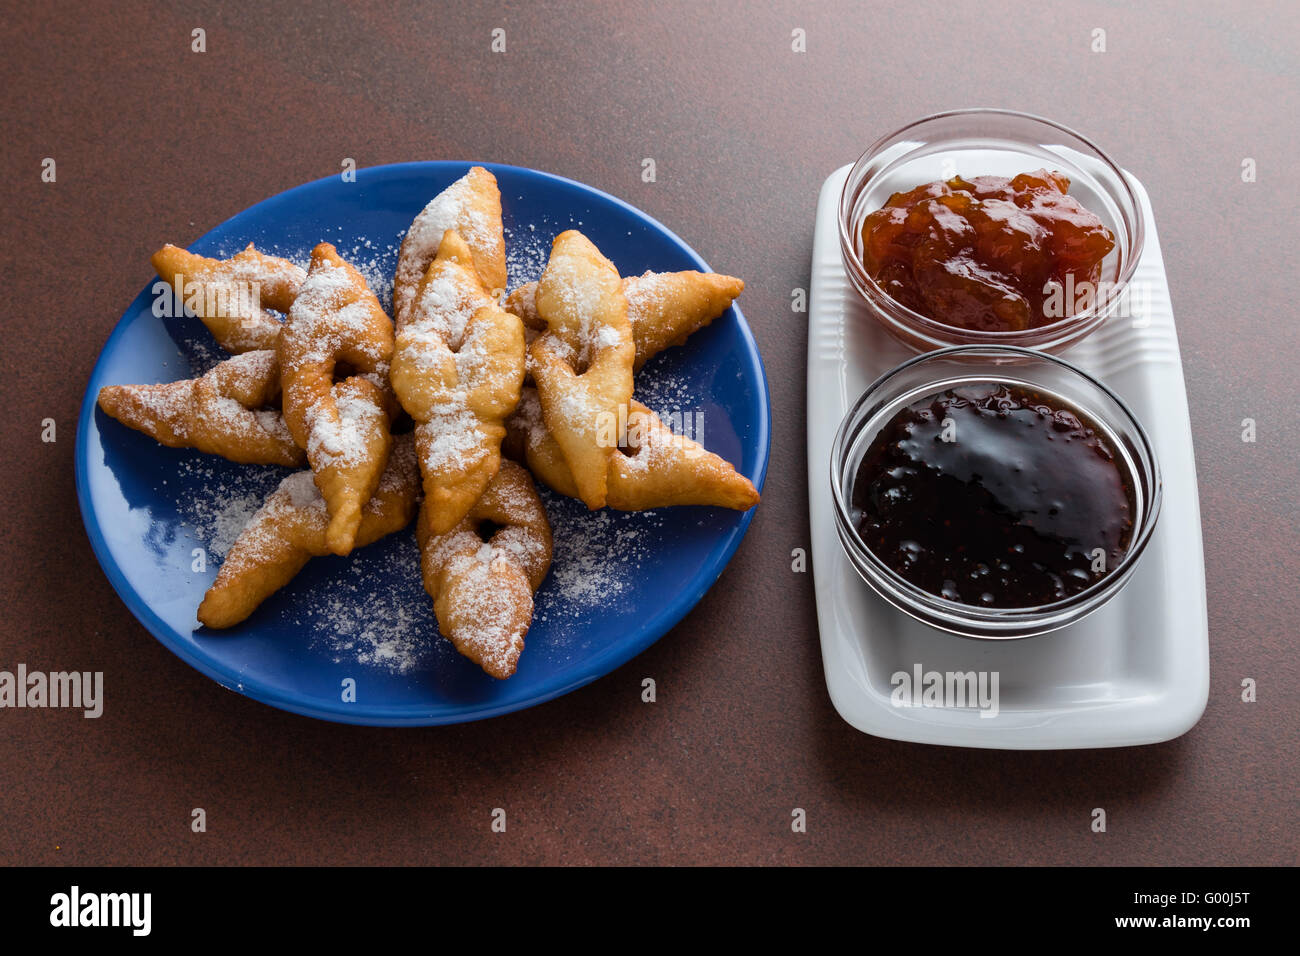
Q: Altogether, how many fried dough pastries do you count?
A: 10